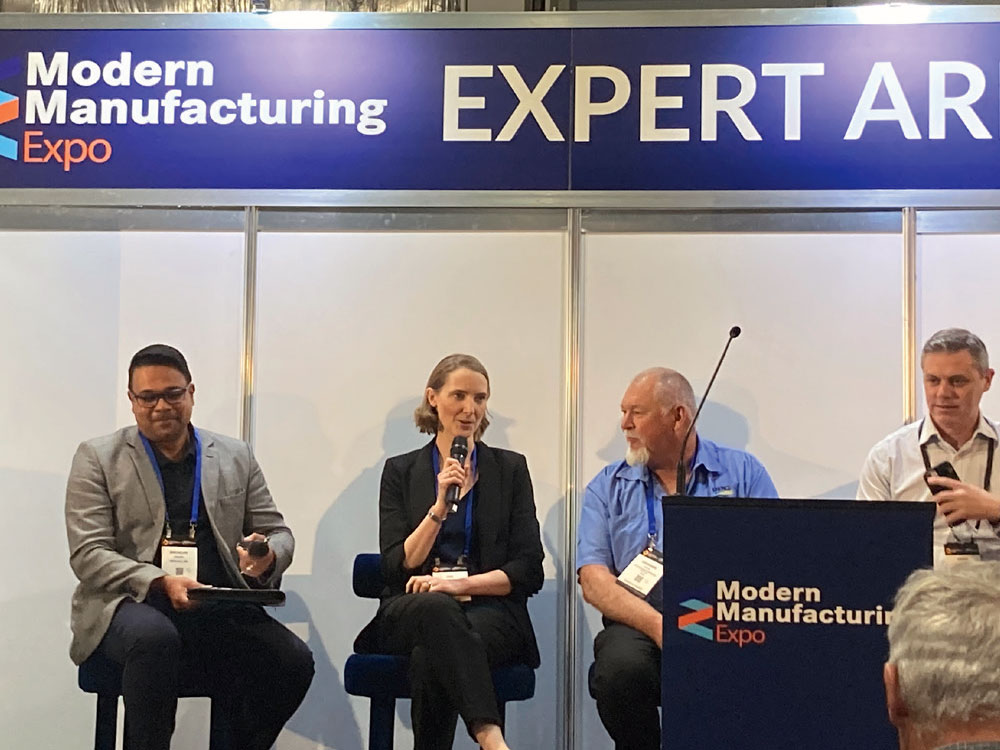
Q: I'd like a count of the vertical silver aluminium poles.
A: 3